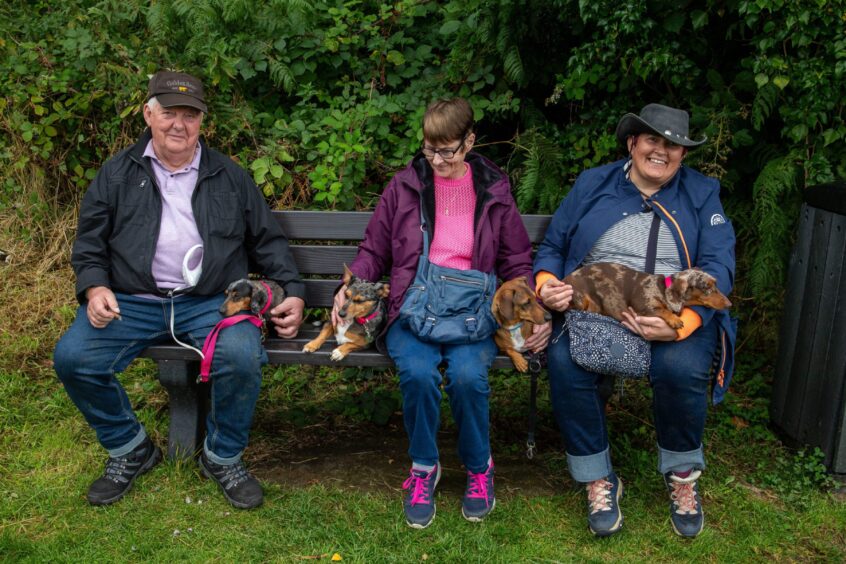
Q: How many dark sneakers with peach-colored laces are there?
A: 2